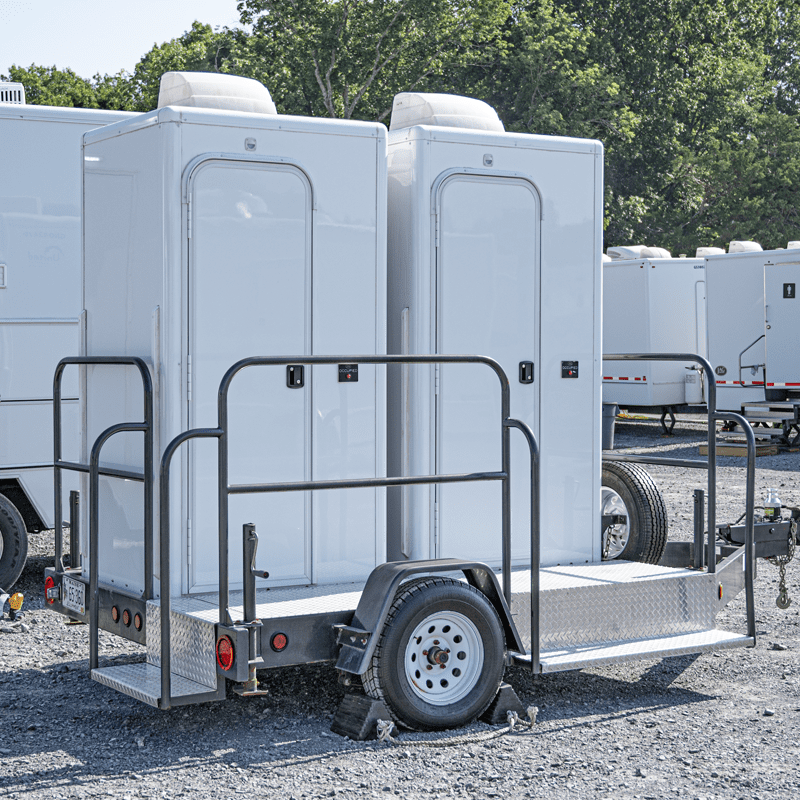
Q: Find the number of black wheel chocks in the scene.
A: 2